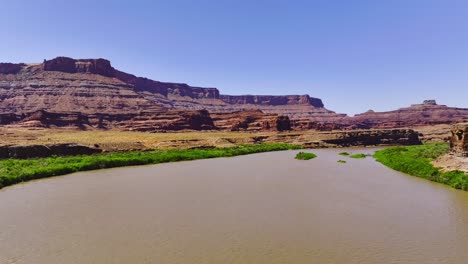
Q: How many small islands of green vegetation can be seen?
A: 4